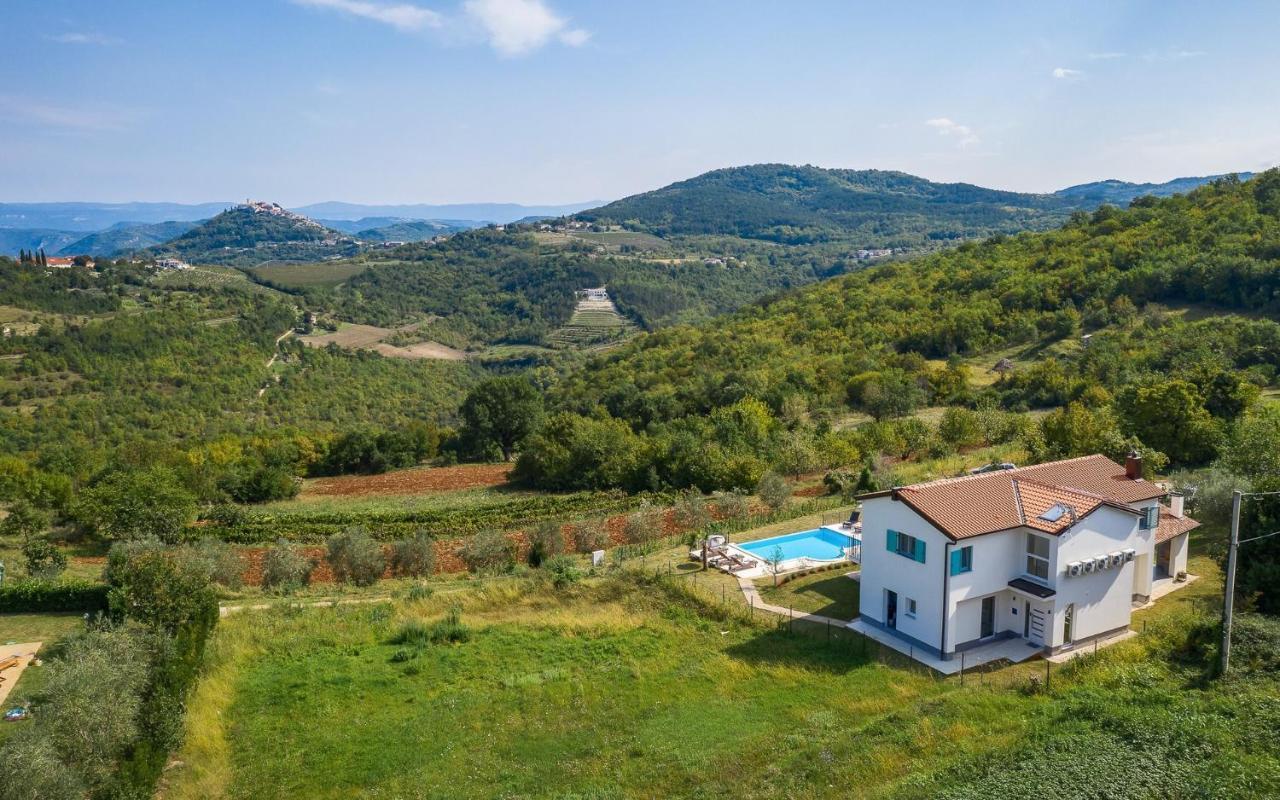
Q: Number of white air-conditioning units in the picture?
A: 5